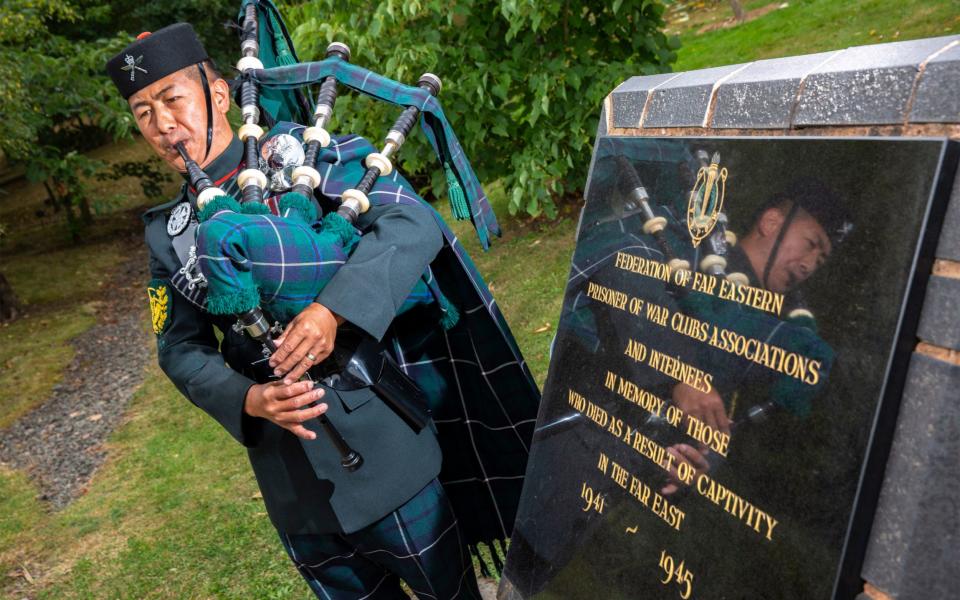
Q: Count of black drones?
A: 3